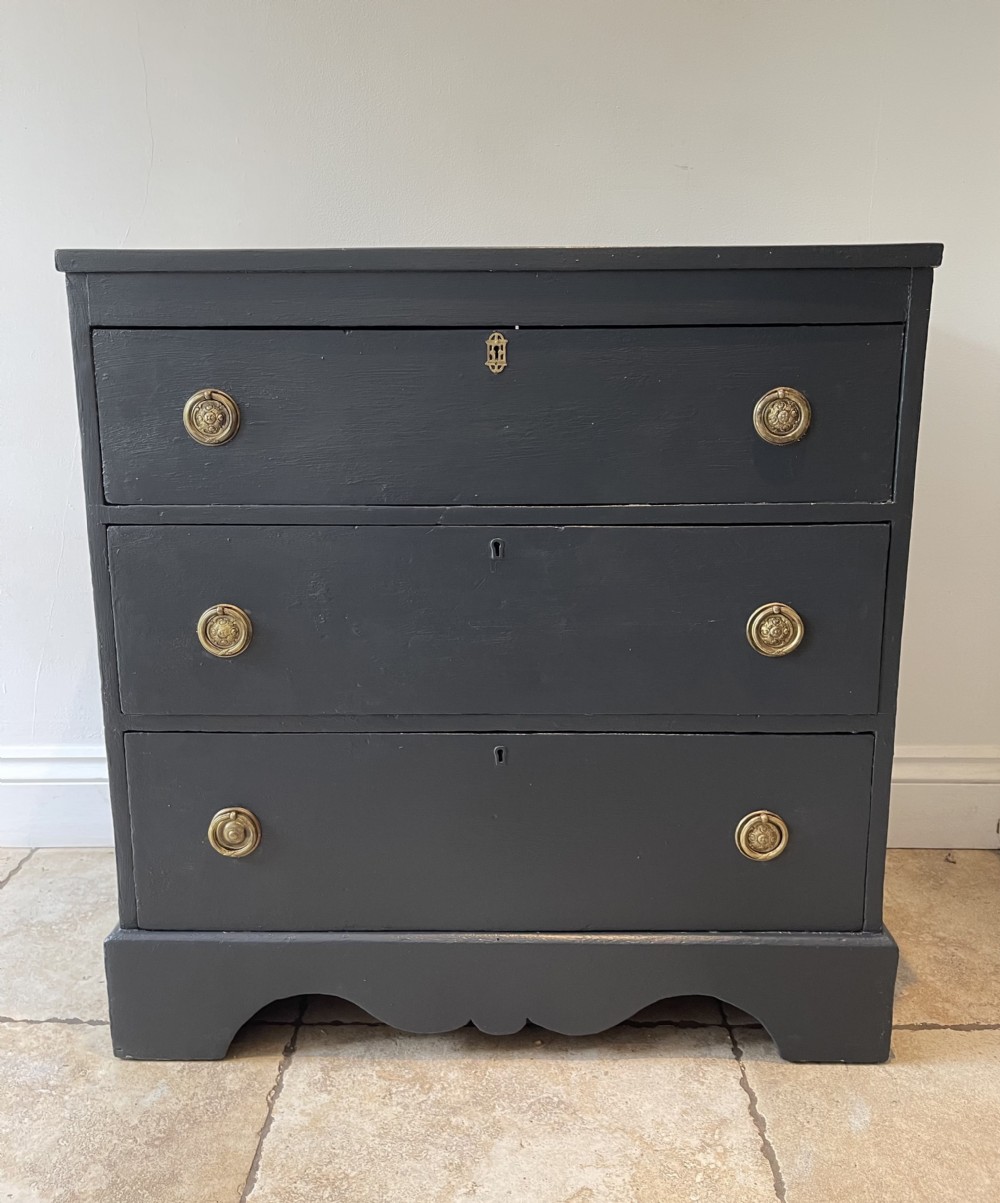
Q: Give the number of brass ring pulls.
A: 6